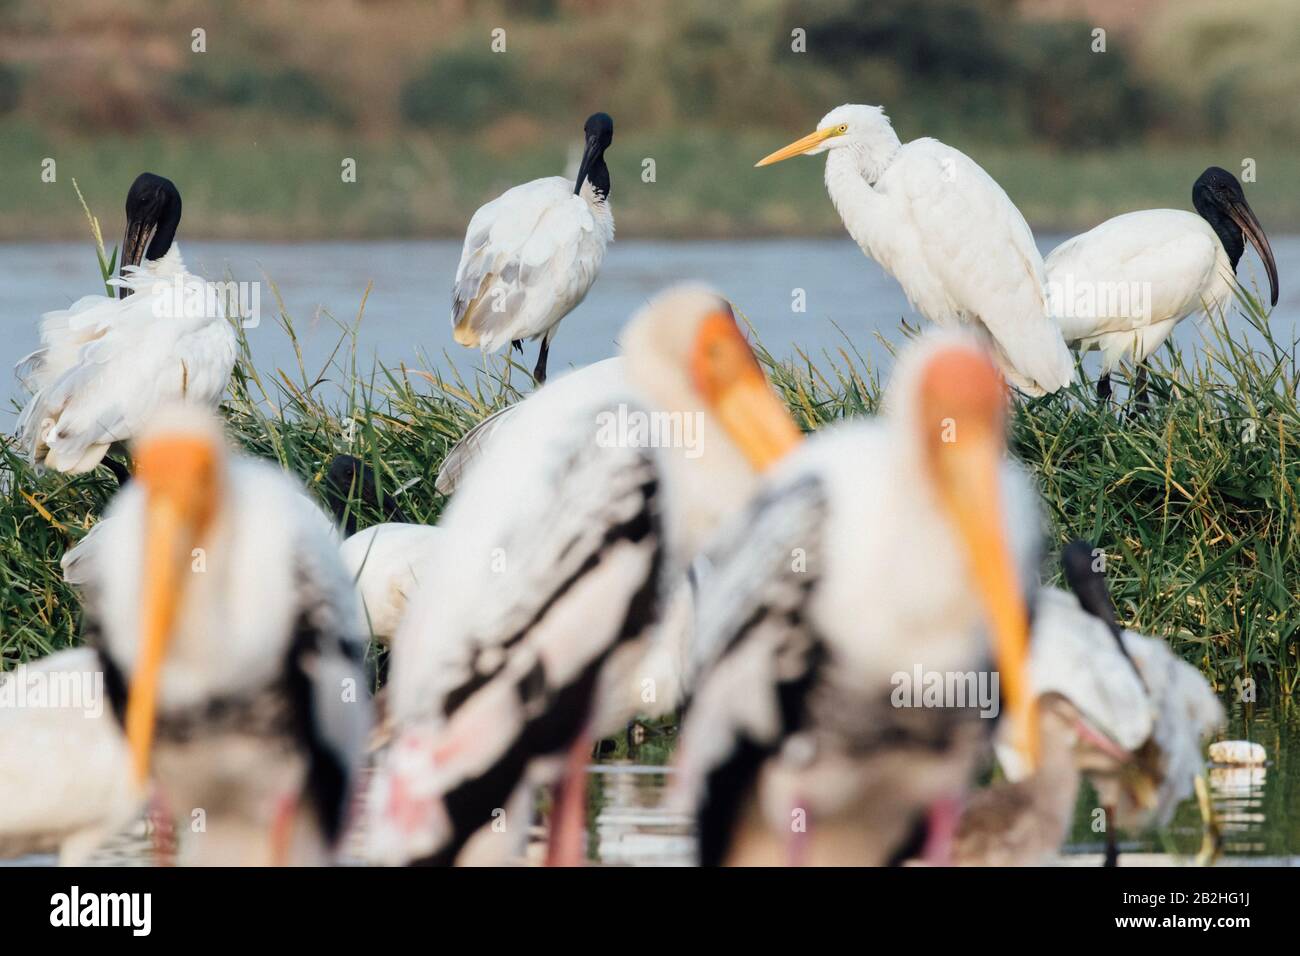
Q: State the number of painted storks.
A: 3